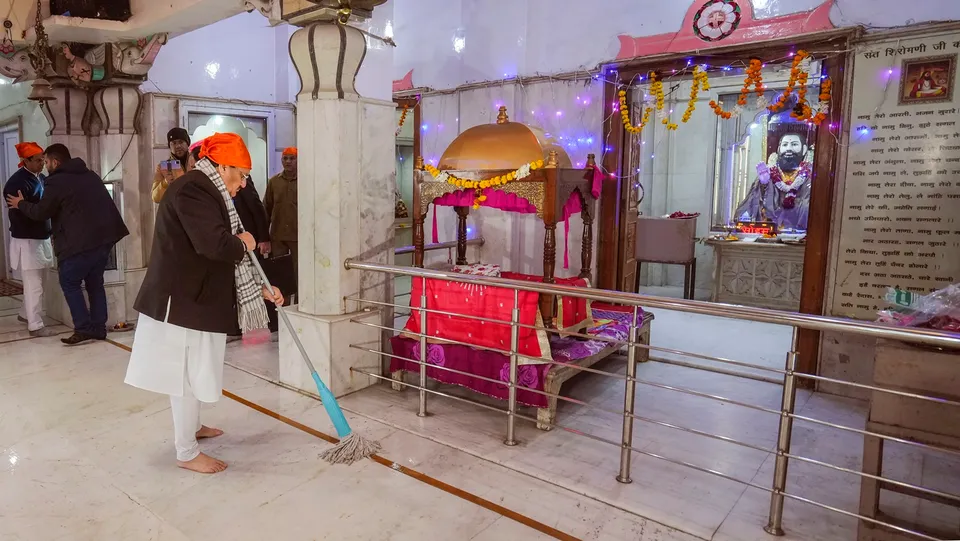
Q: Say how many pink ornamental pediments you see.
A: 2